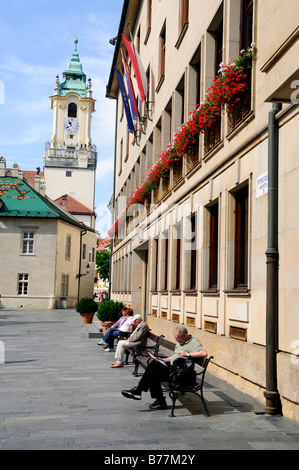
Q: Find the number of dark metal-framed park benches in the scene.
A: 3